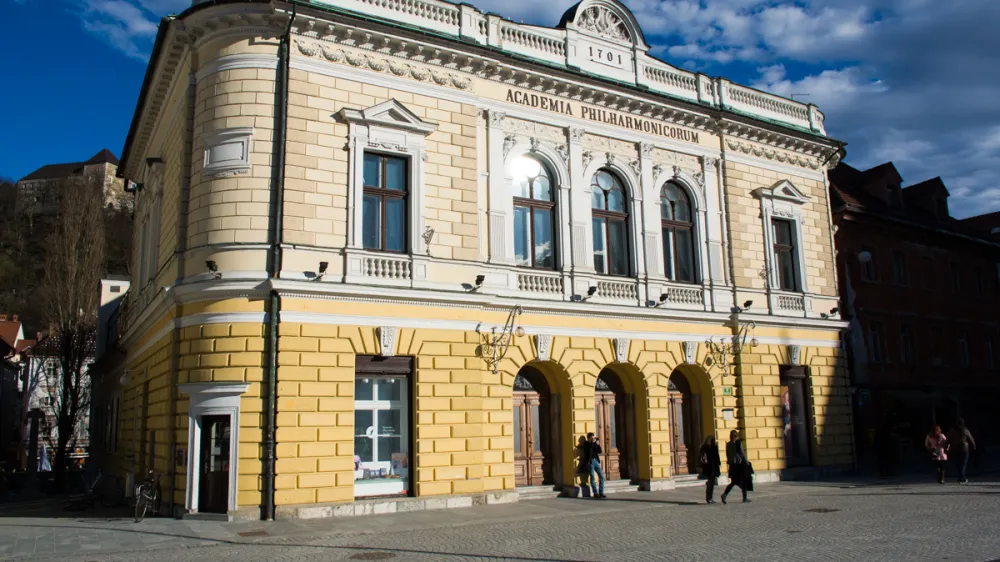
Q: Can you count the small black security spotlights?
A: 7